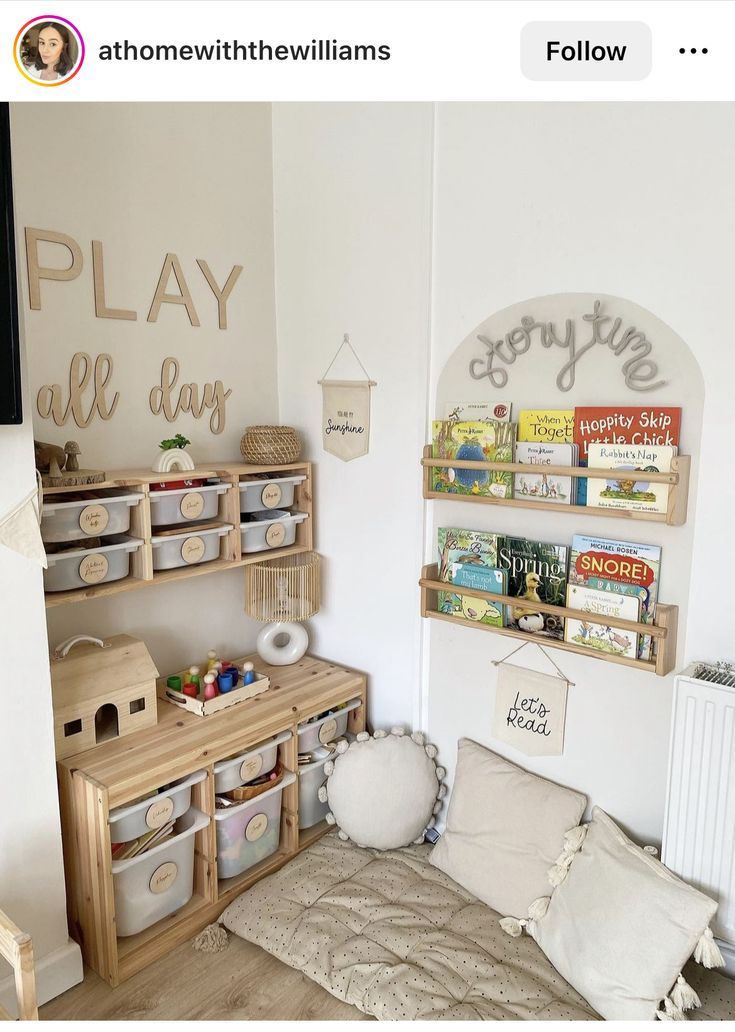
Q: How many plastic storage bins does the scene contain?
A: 12